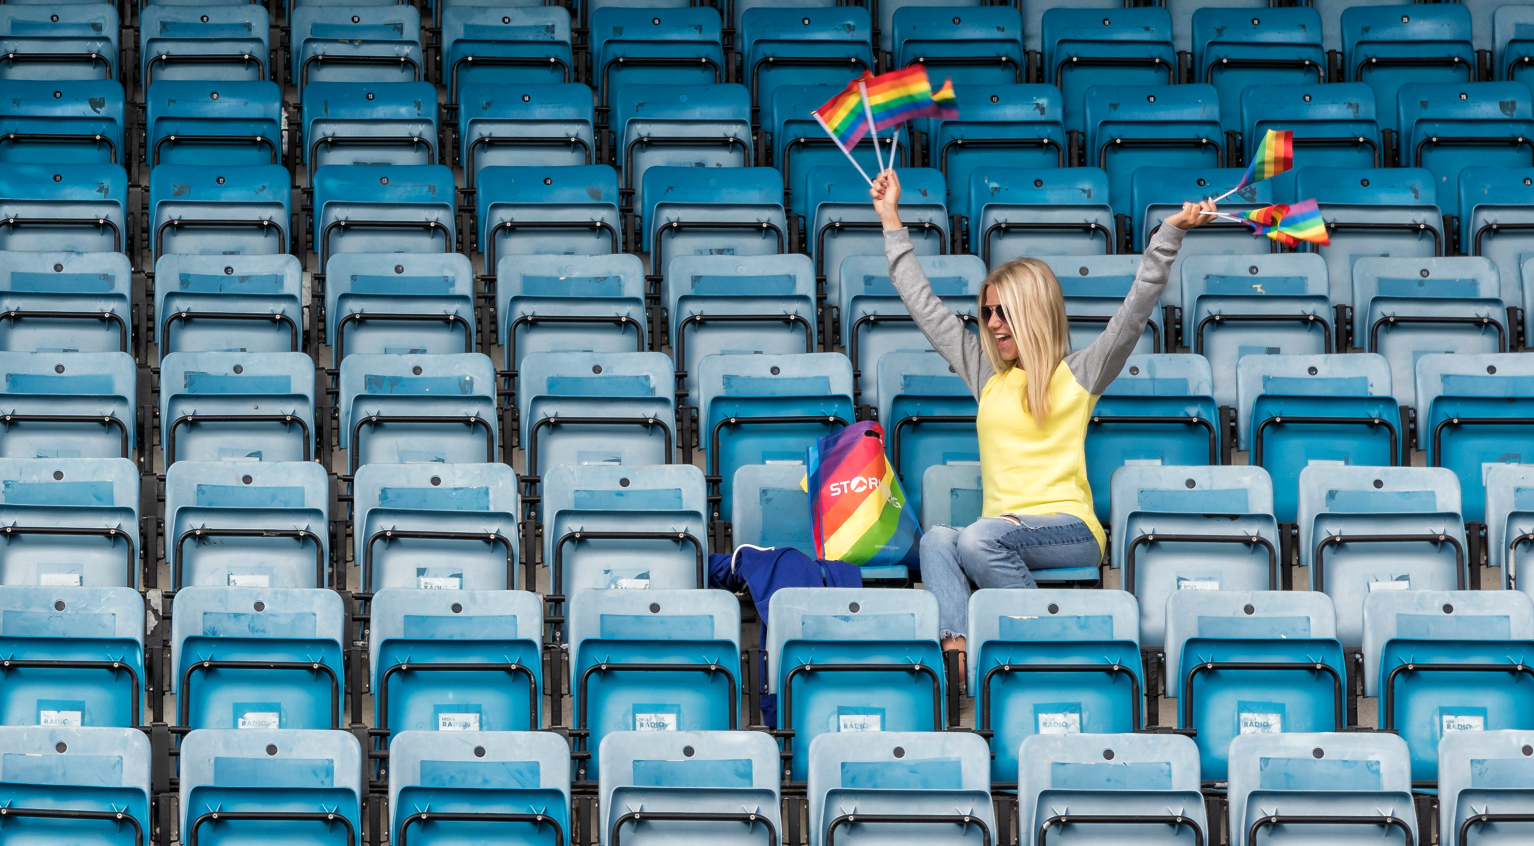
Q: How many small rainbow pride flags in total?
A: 6